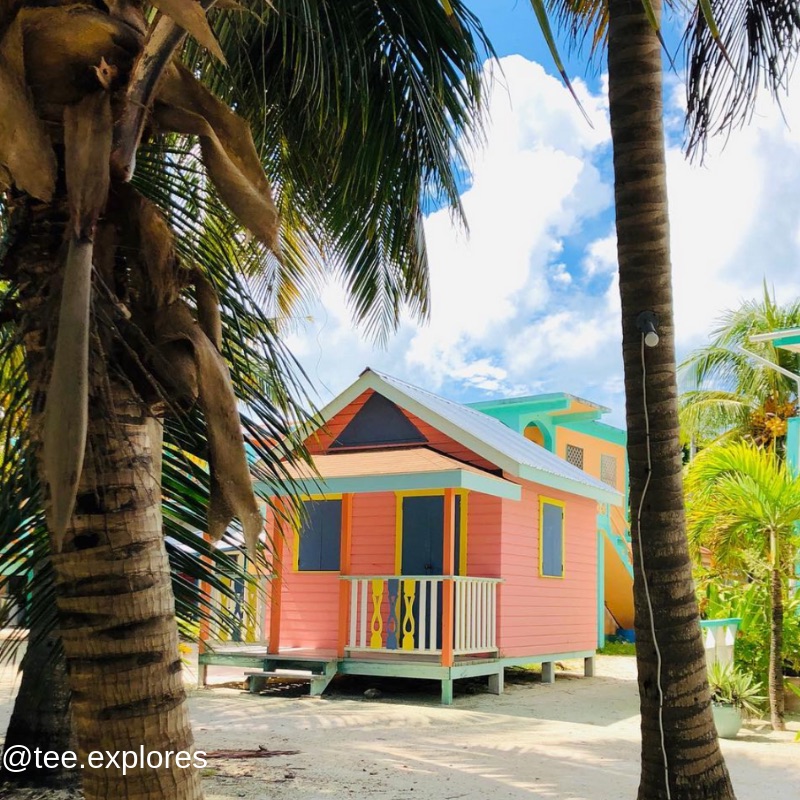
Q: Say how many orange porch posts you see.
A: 4